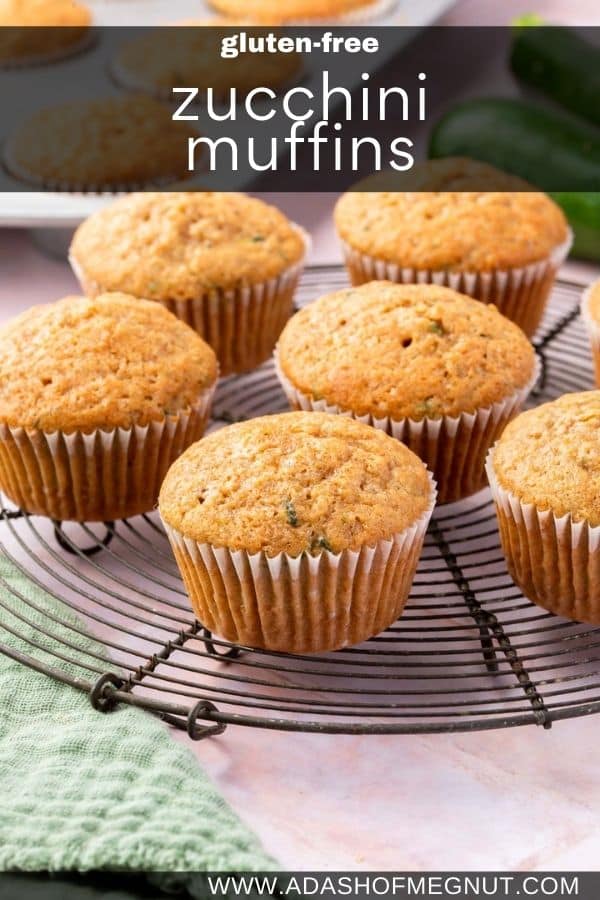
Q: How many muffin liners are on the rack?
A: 7